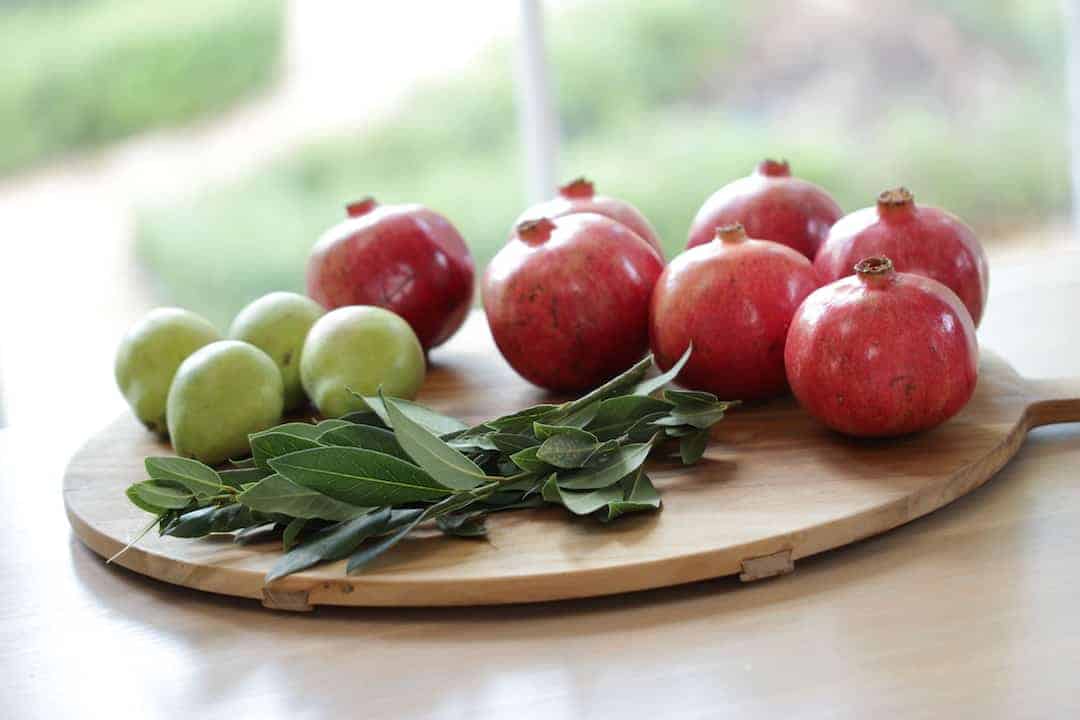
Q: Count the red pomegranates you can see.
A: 7